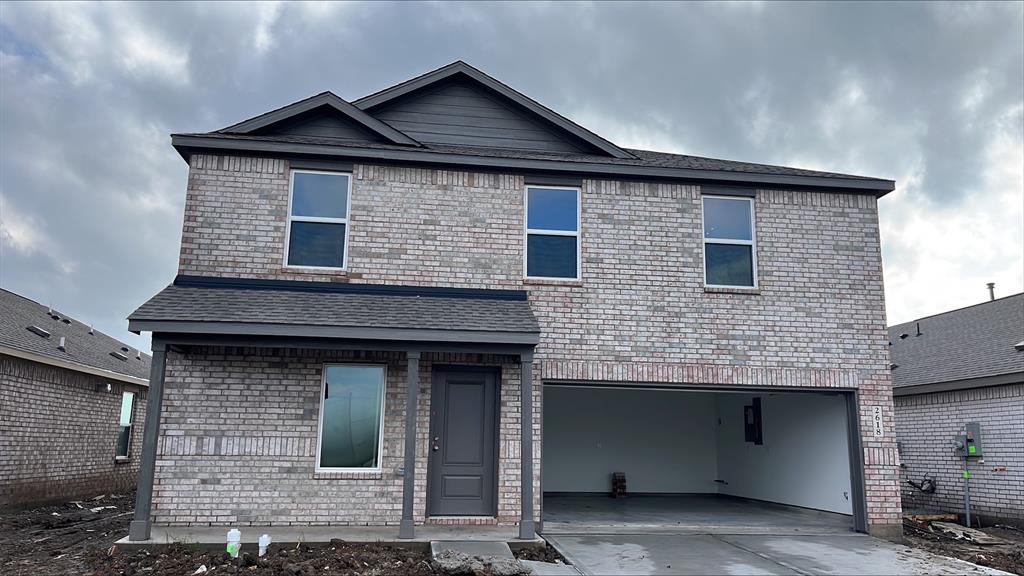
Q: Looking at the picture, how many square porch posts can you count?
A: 3